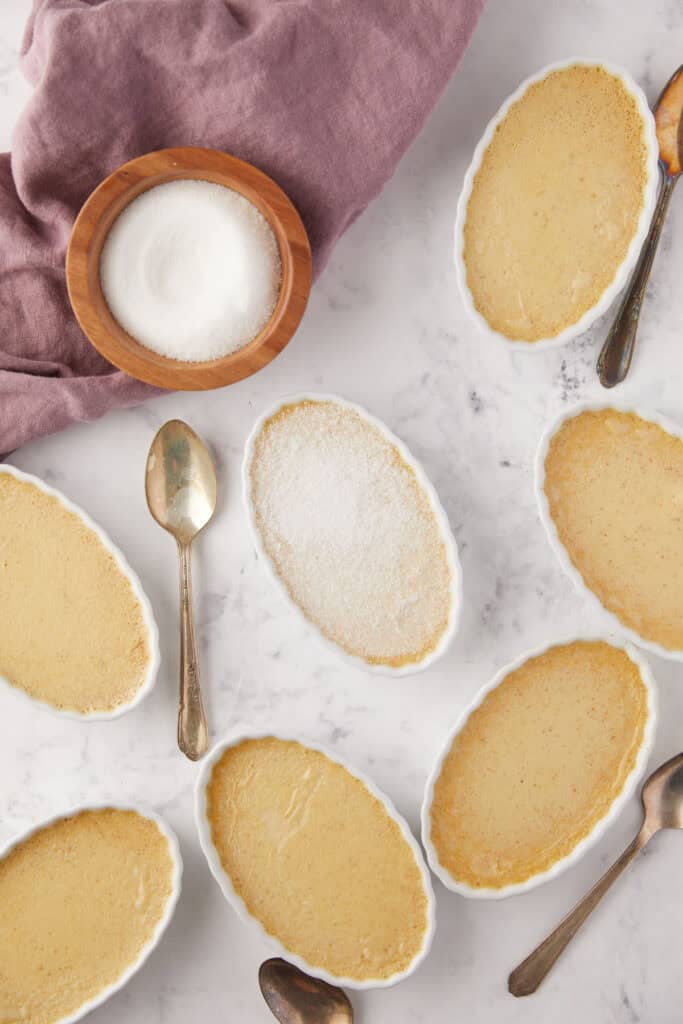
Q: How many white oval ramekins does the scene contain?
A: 7